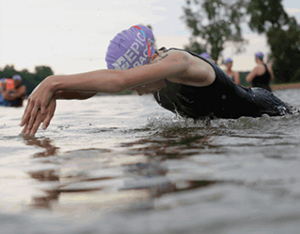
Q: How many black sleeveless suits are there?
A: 2